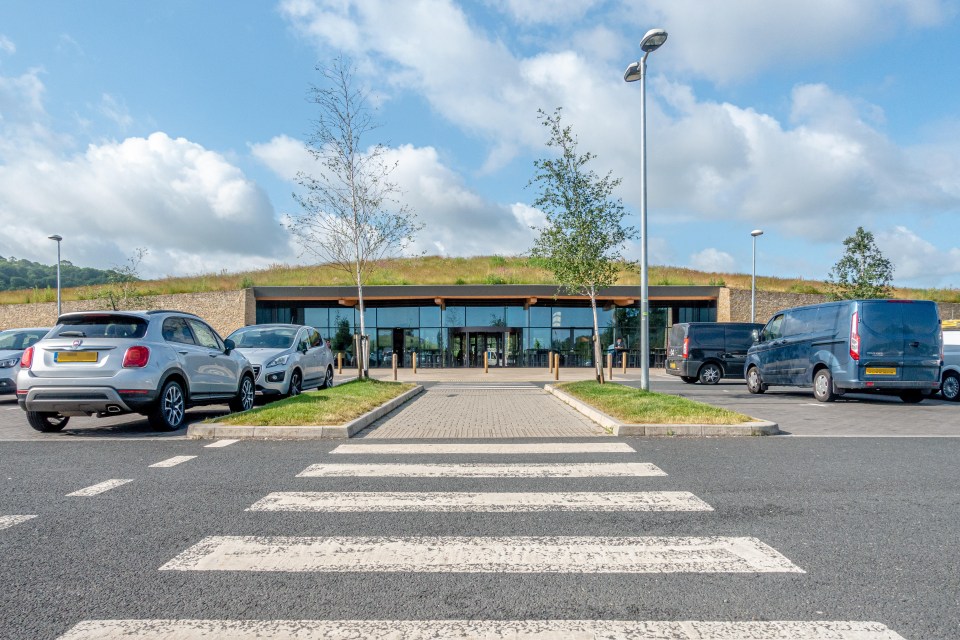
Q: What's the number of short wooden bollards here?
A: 8